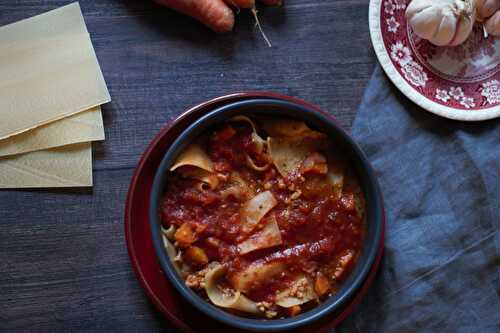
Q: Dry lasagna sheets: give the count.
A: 3